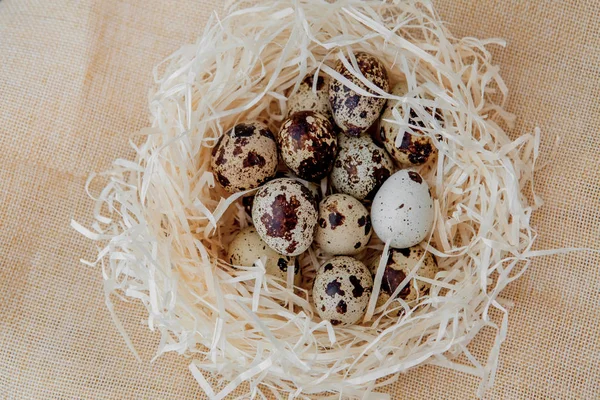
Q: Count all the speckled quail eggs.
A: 12